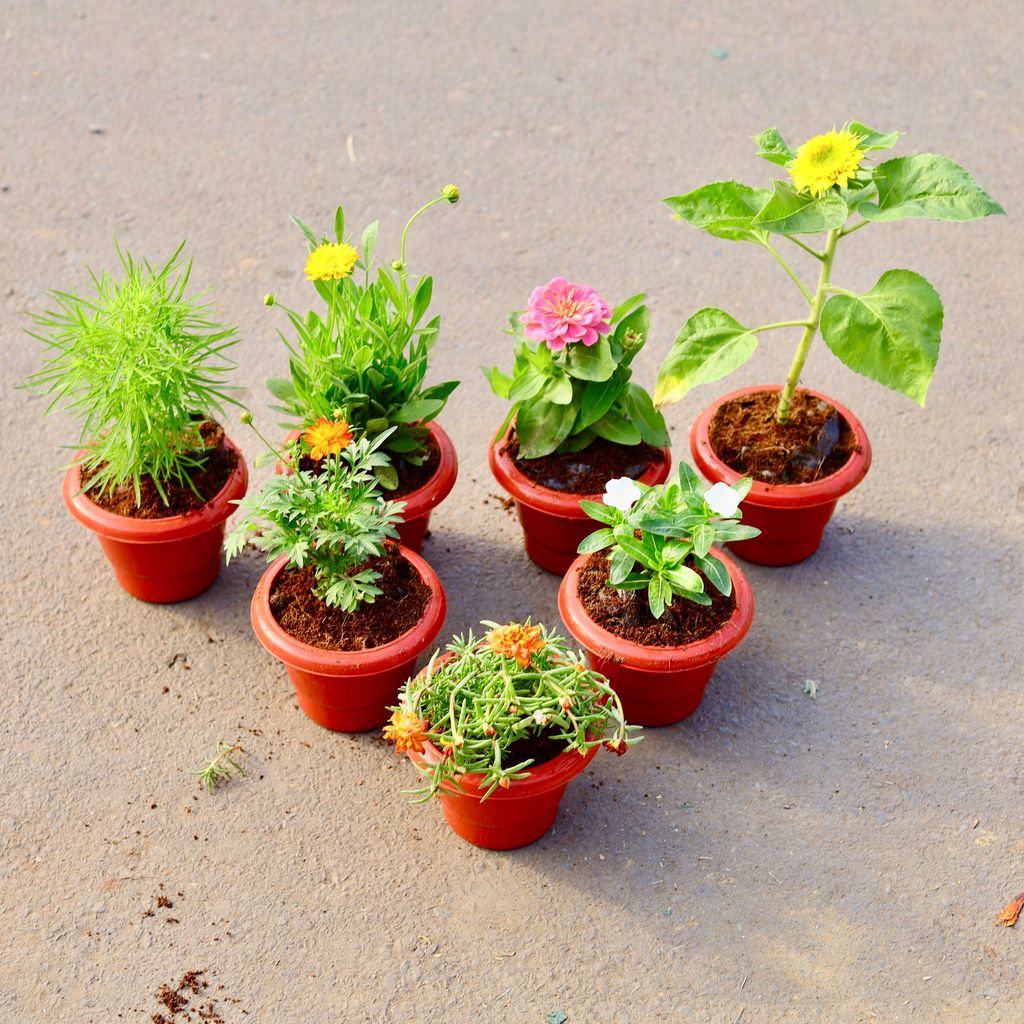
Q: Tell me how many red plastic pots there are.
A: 7